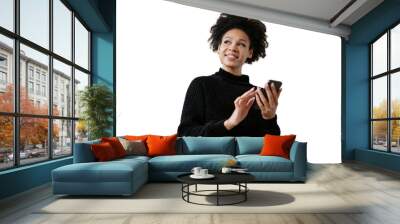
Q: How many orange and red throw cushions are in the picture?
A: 5